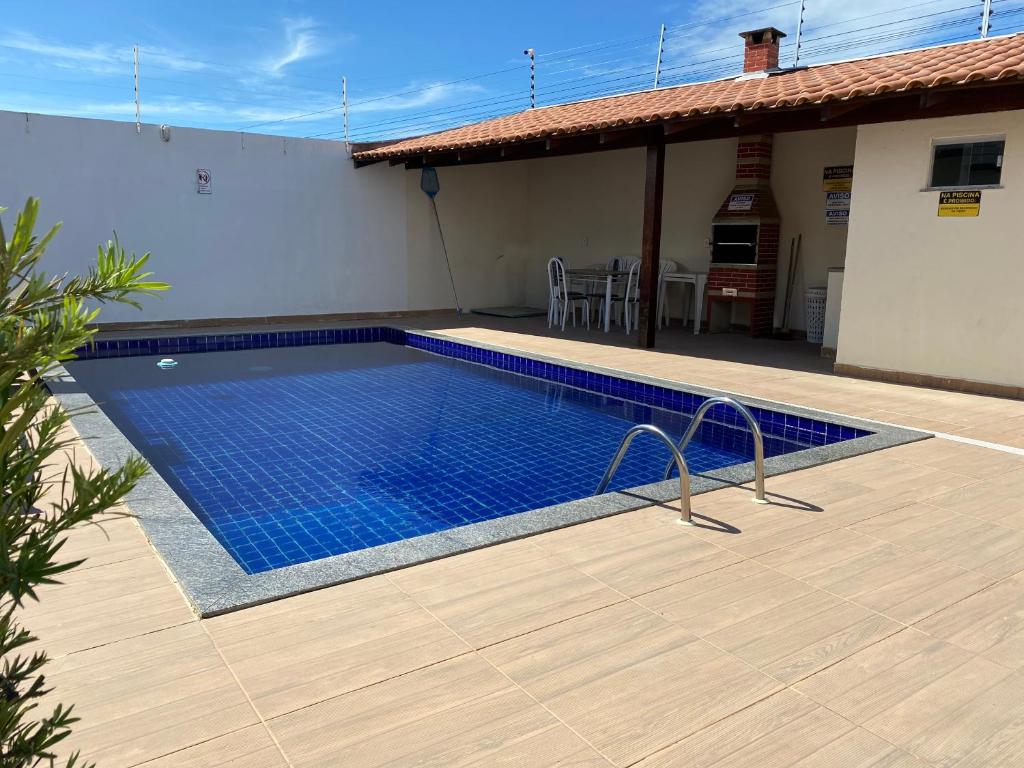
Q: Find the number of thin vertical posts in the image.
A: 6